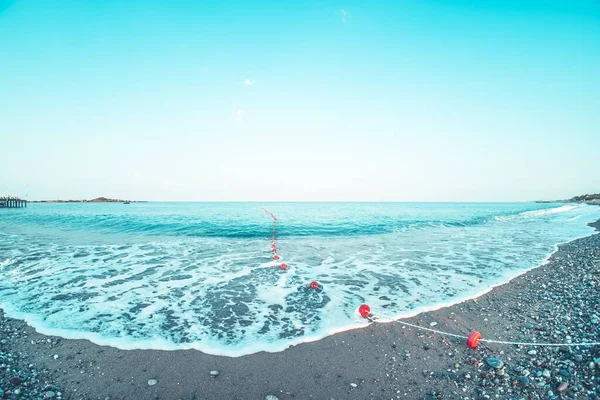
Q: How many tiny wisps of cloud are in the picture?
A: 3